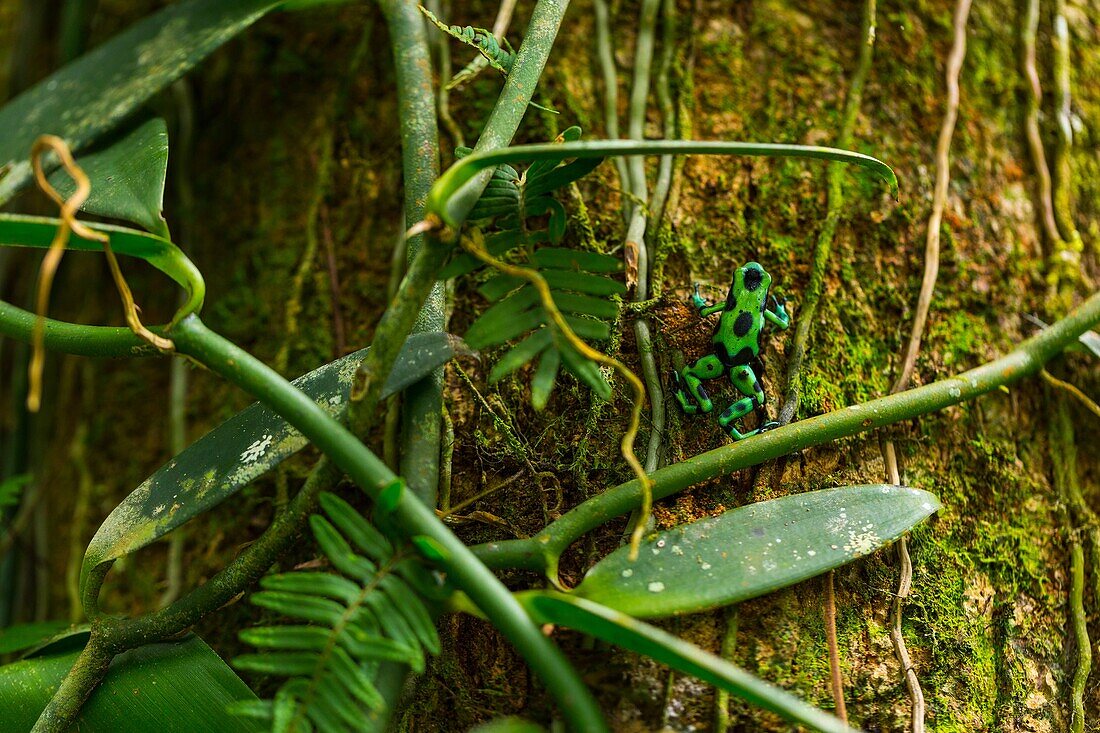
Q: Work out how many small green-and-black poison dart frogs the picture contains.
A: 1